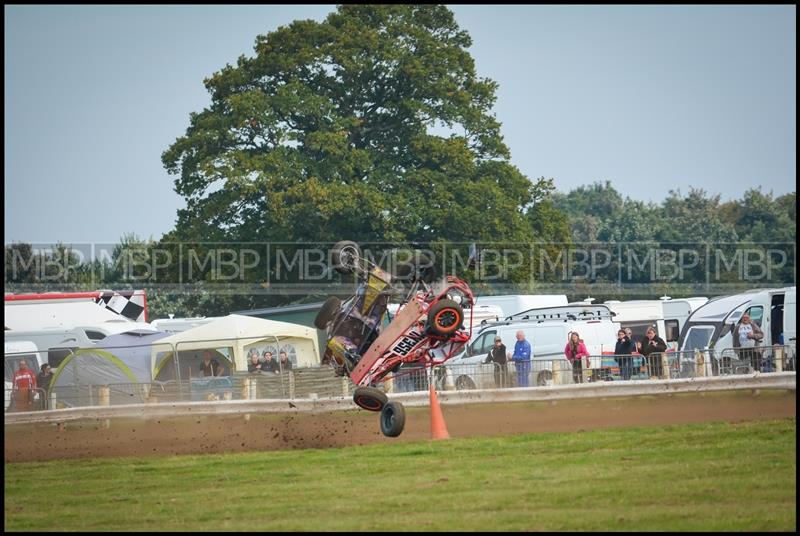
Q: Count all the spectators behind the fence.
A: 13